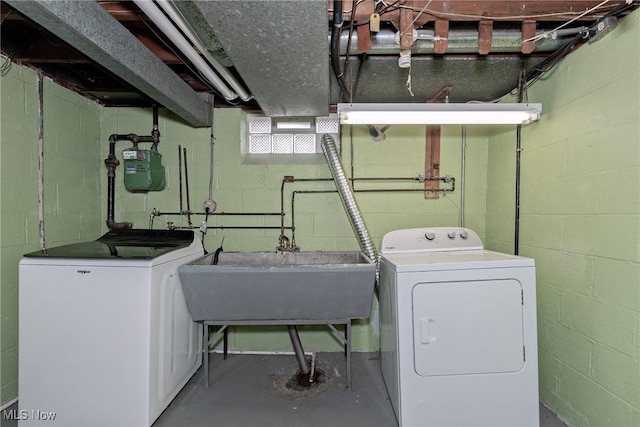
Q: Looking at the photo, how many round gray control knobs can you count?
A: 3